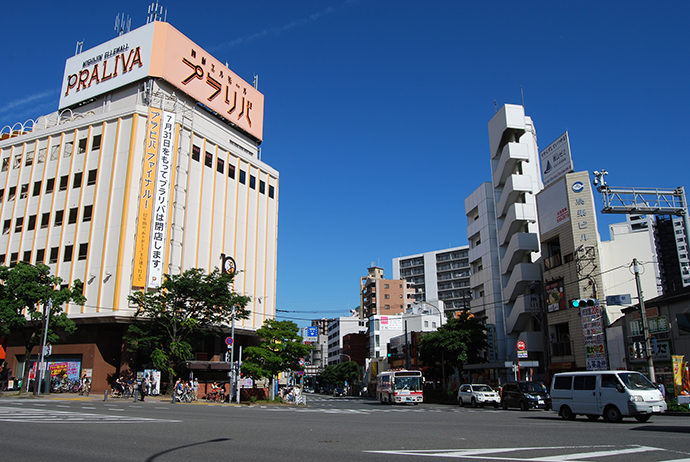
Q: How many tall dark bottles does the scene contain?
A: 0